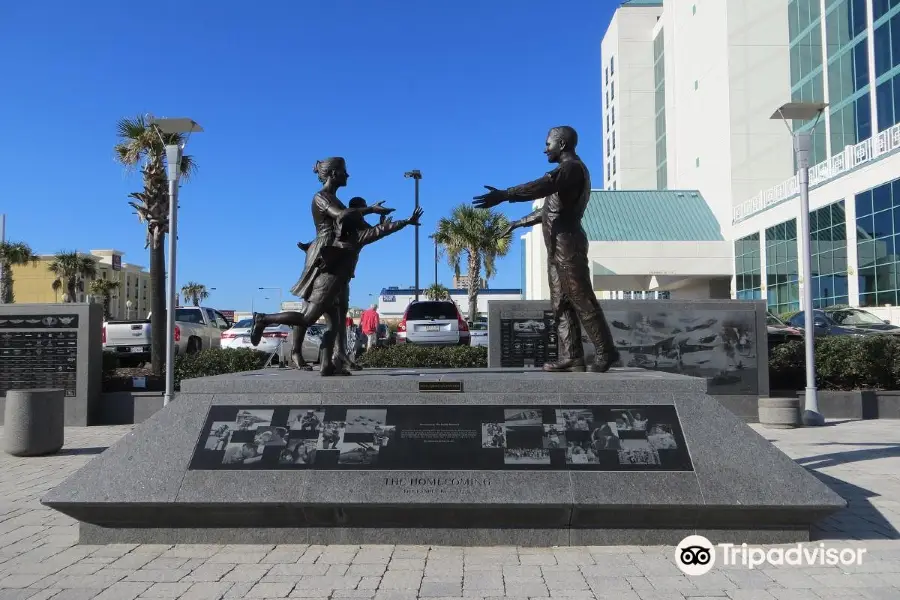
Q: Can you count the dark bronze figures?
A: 3